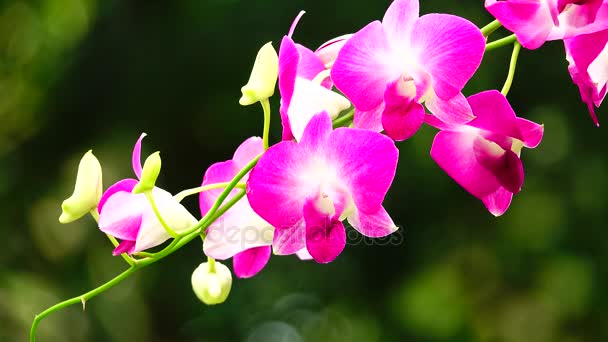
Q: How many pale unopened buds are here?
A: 4